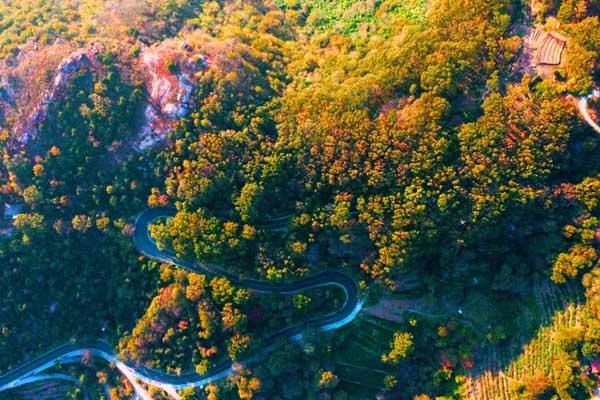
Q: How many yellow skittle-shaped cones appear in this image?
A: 0